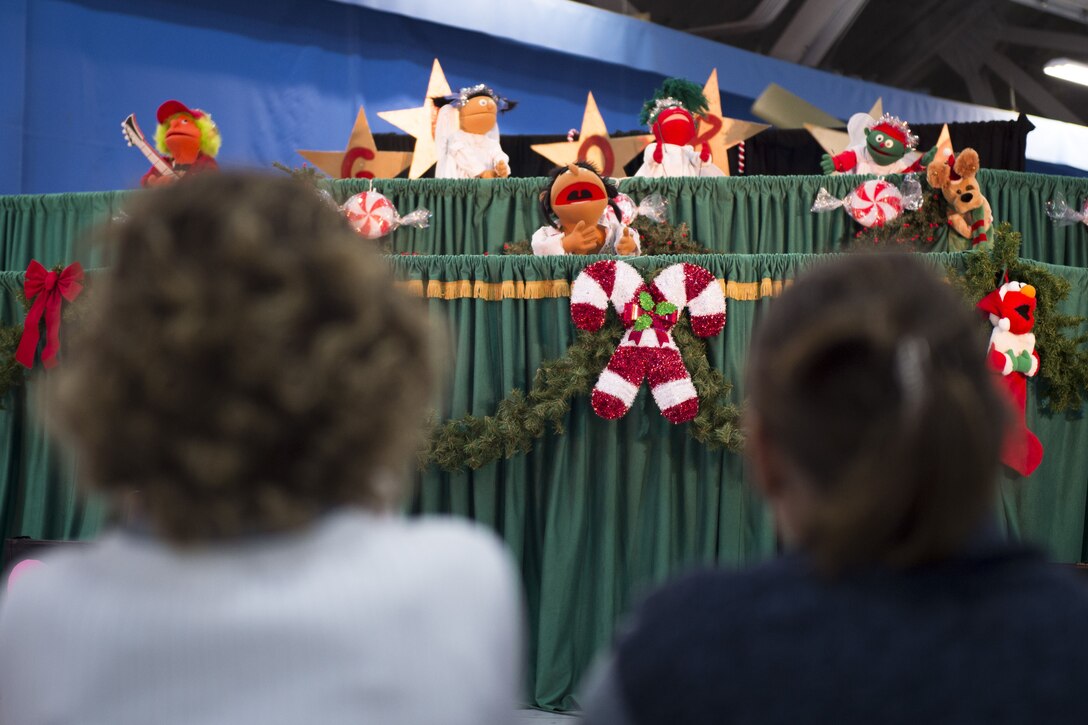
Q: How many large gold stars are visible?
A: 6